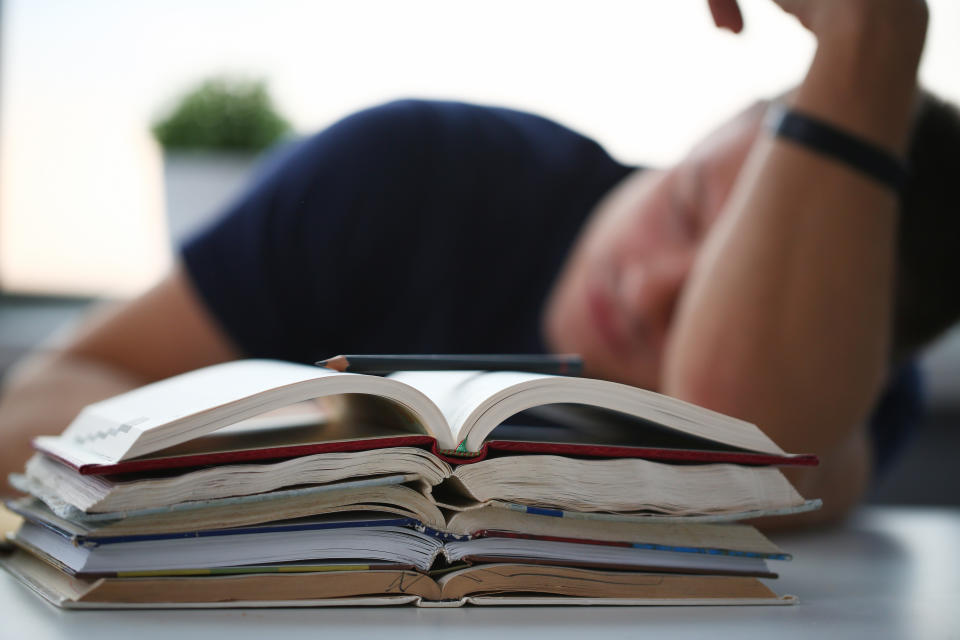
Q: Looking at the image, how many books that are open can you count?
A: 5